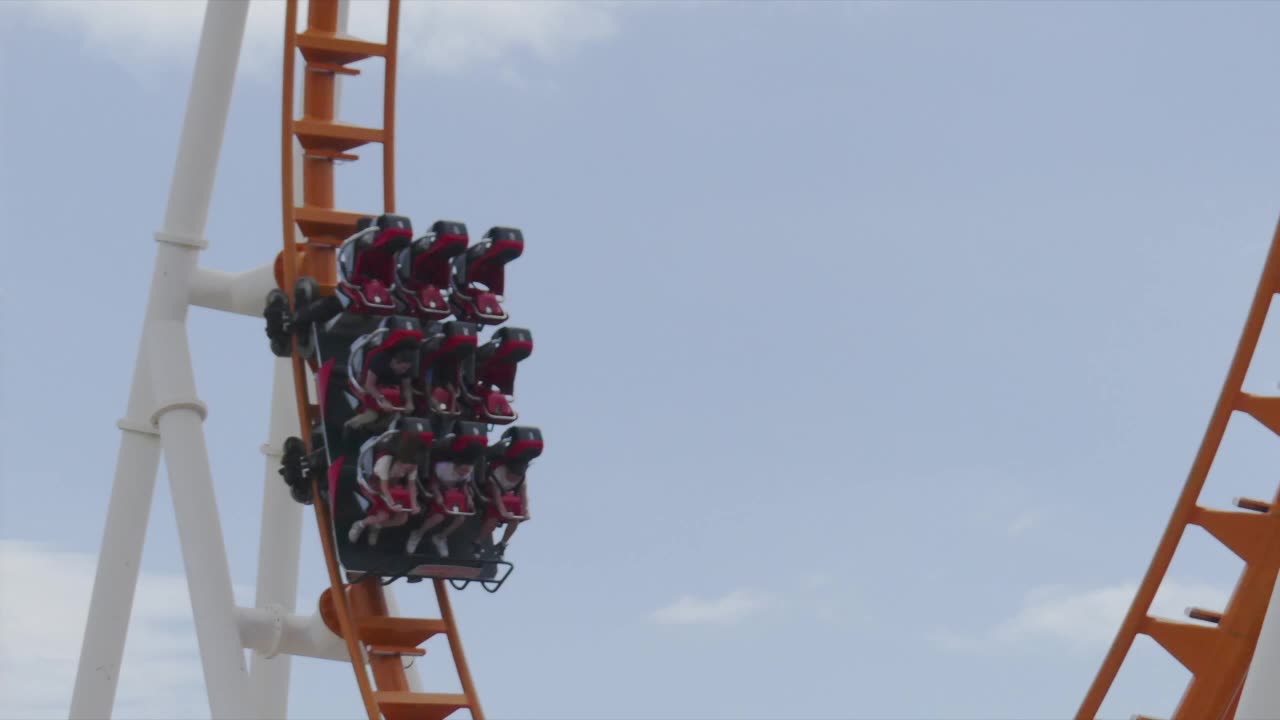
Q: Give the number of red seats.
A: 9